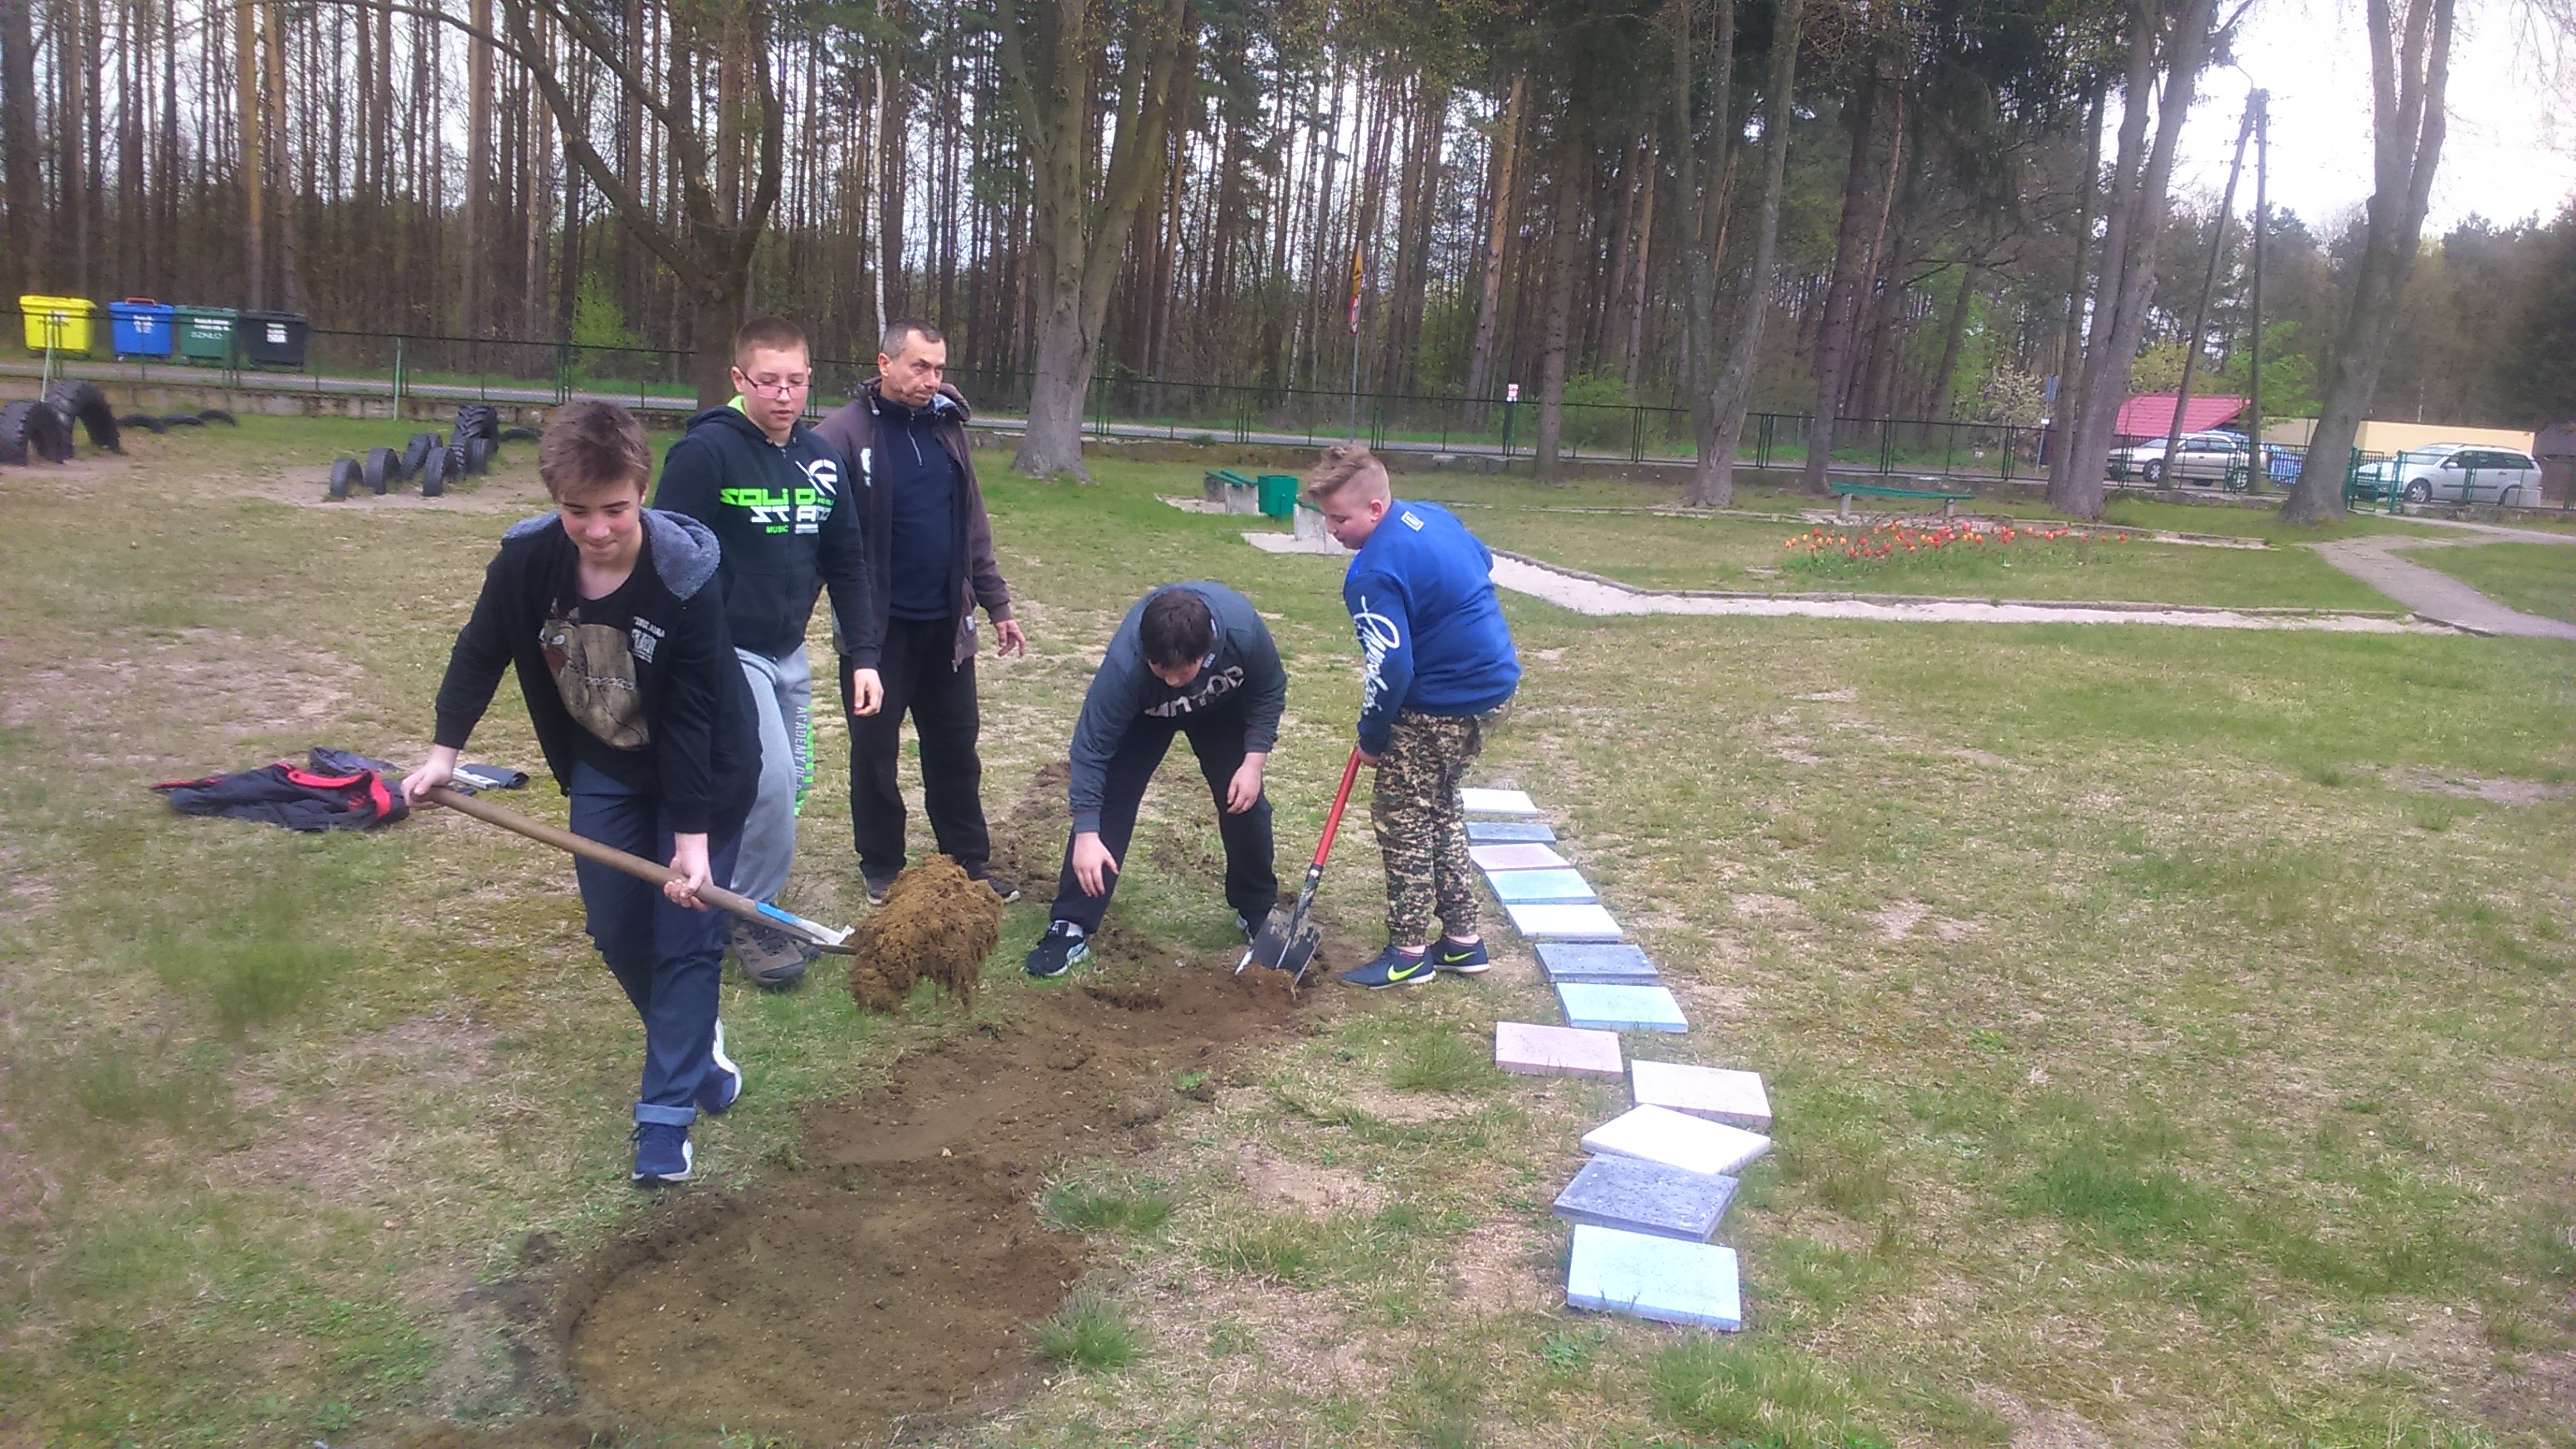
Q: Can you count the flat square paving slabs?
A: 12